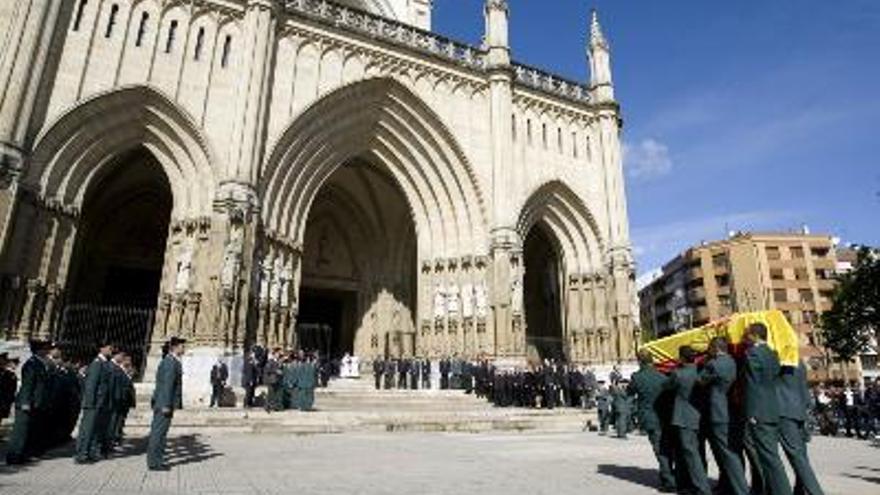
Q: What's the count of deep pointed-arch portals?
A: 3